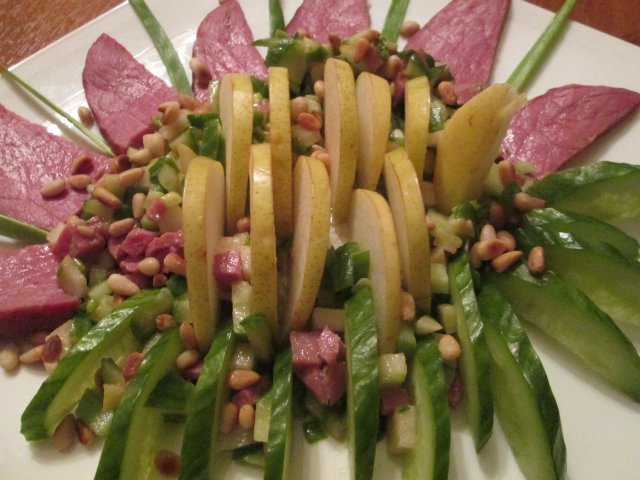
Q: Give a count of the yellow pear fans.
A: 11